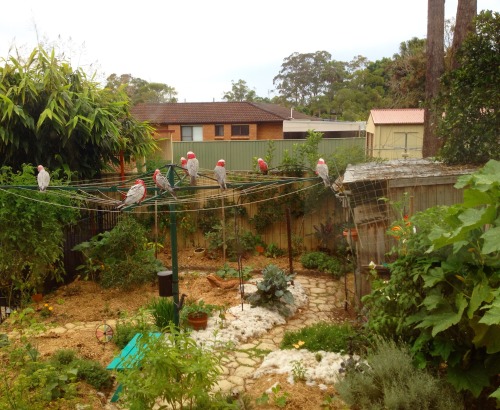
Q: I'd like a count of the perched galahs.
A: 8